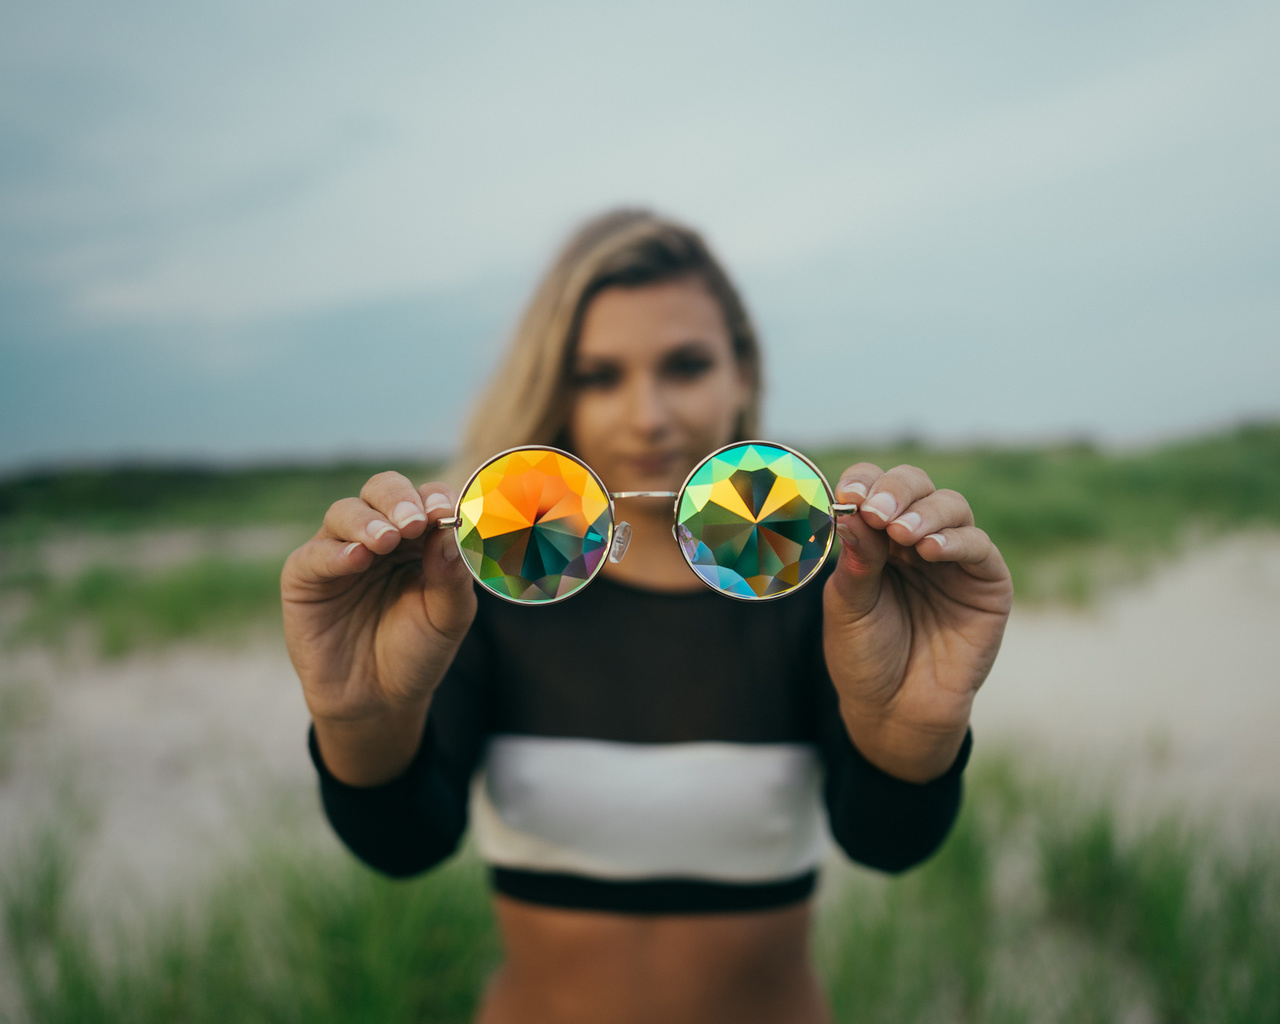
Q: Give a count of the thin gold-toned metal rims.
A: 2